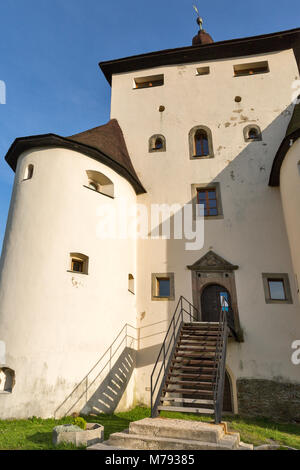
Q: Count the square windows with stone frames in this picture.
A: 3